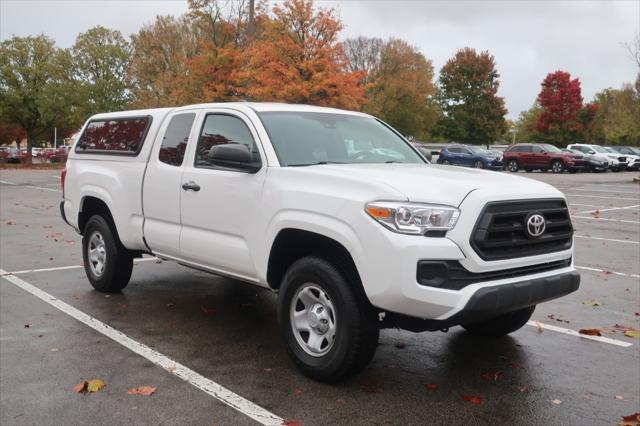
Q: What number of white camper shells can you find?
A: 1